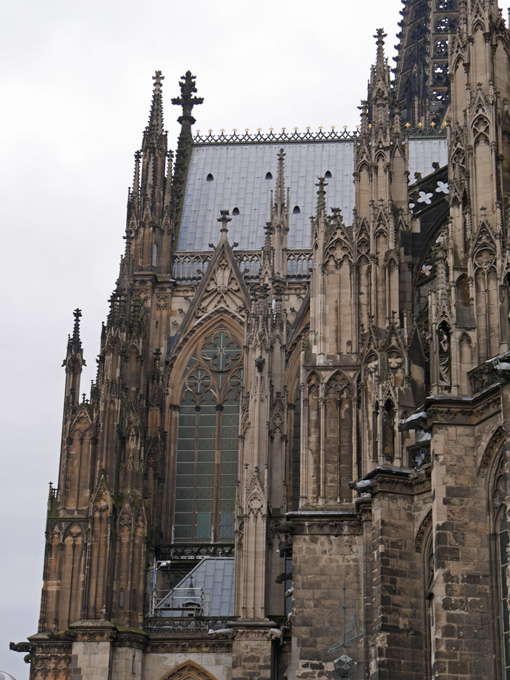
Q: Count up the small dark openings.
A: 5